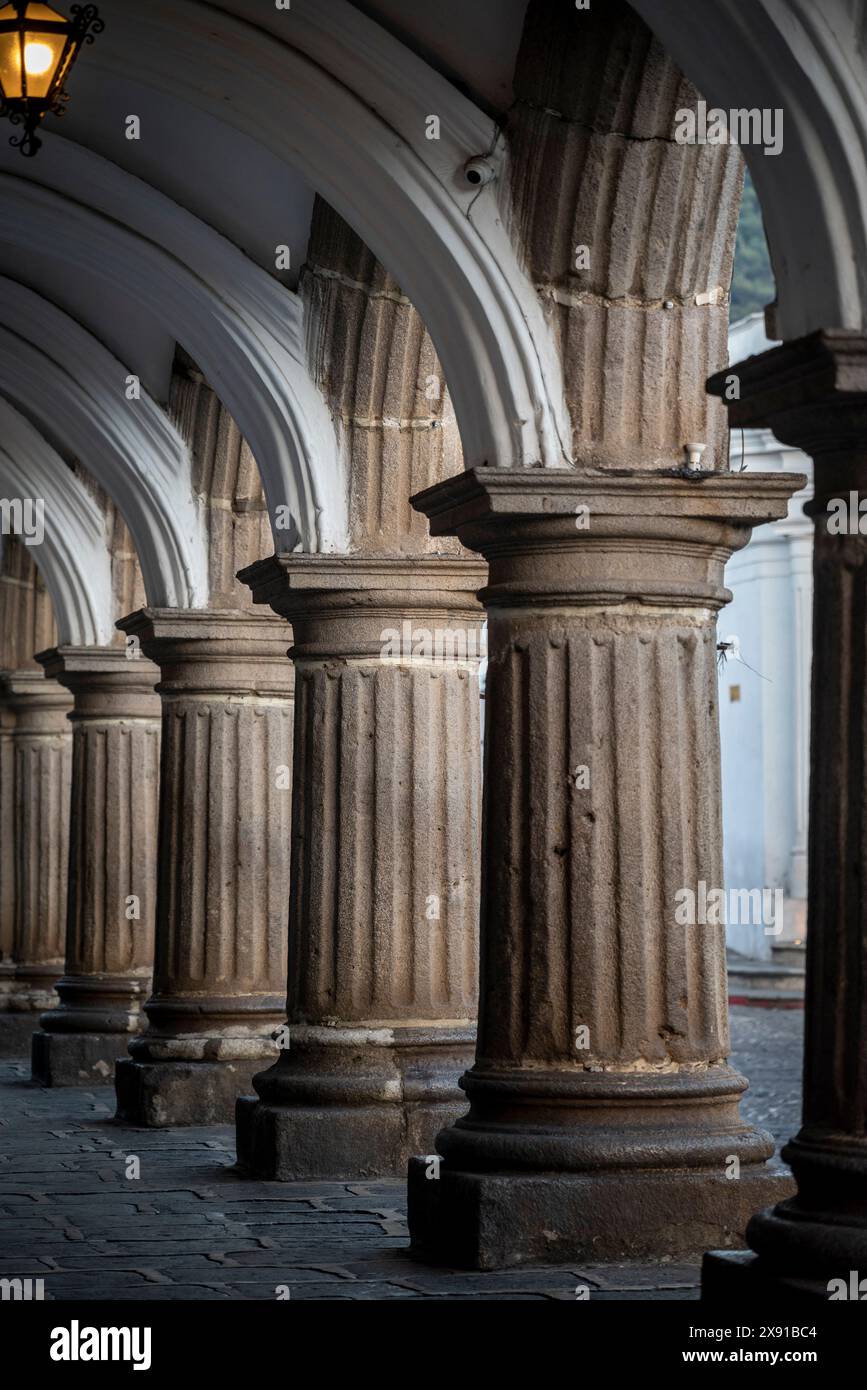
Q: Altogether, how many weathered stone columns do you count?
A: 6